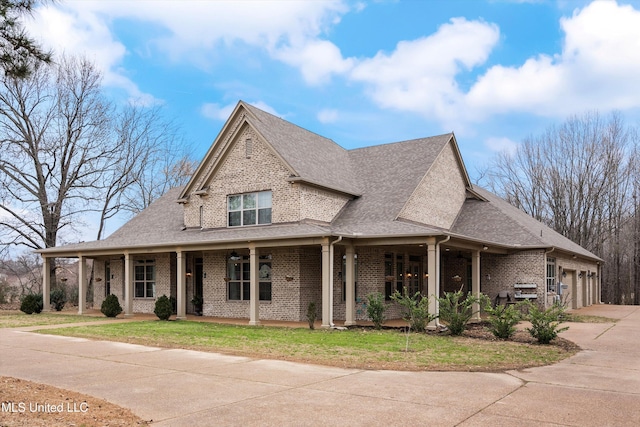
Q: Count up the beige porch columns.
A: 9